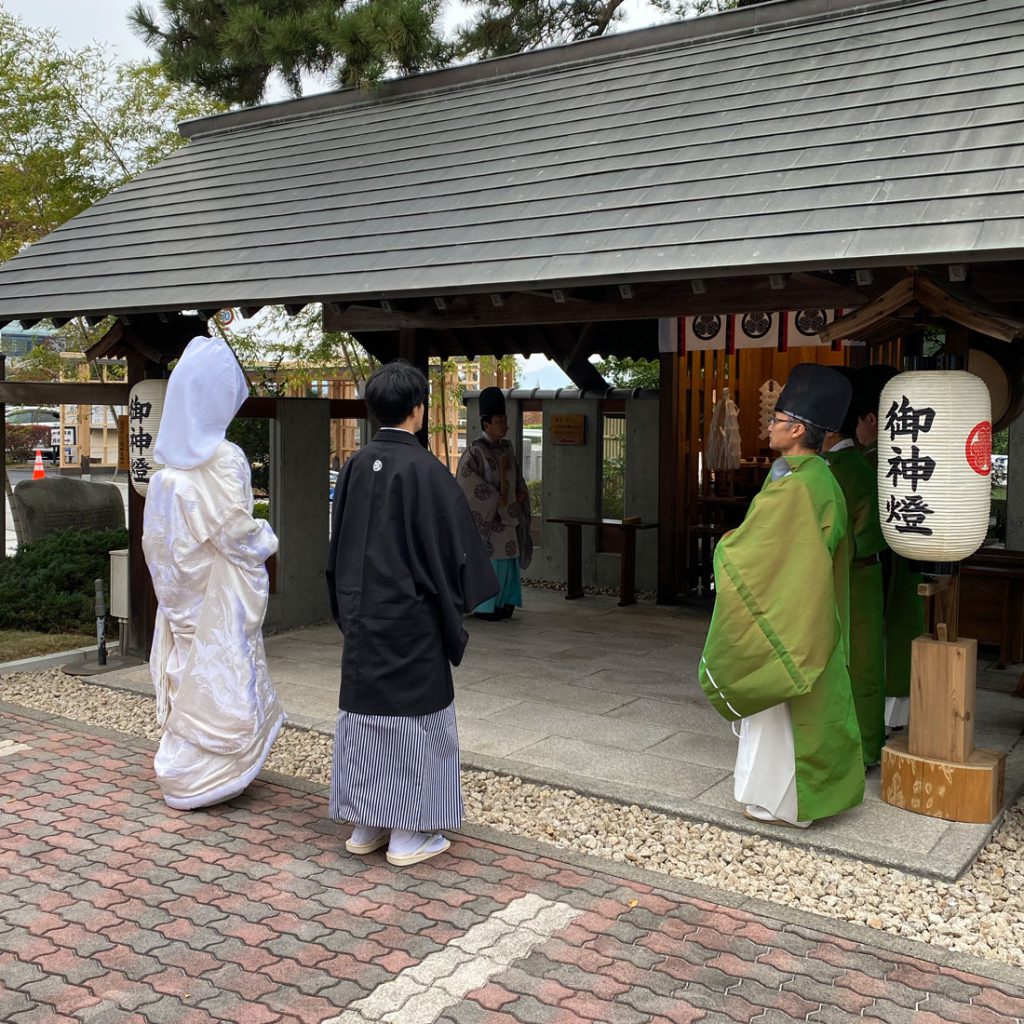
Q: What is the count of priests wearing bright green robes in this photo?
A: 3